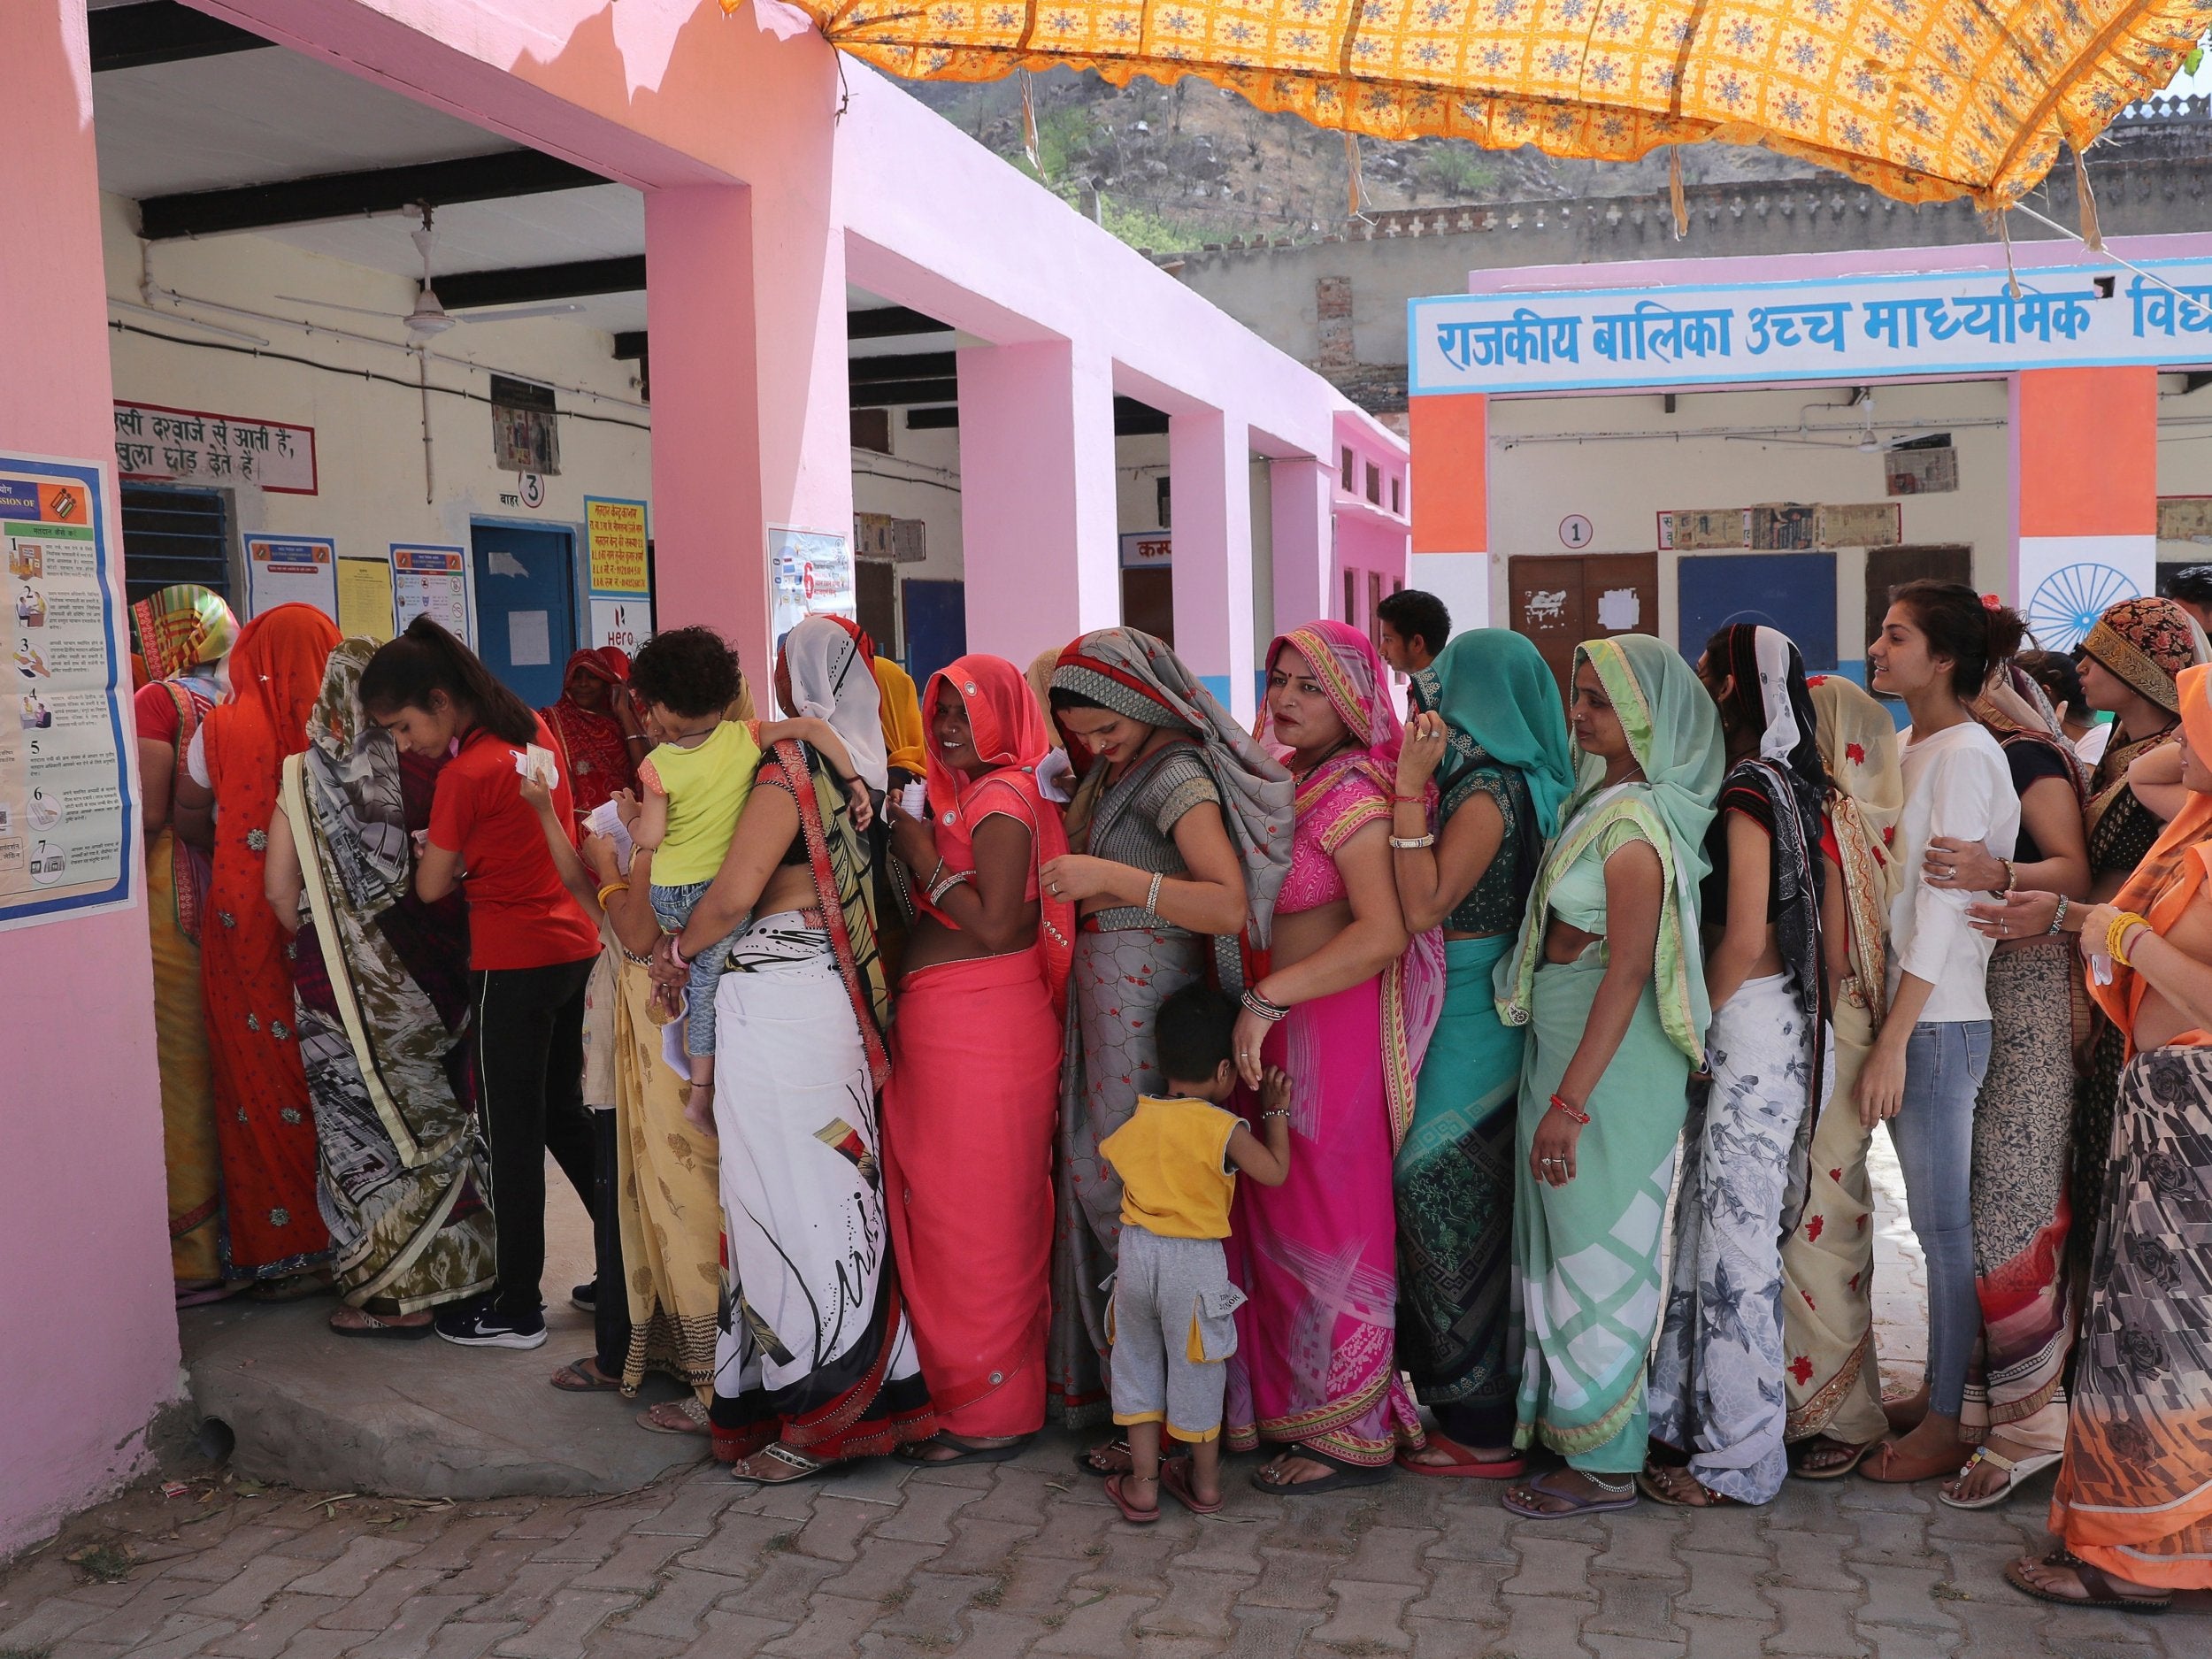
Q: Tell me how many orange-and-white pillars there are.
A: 2